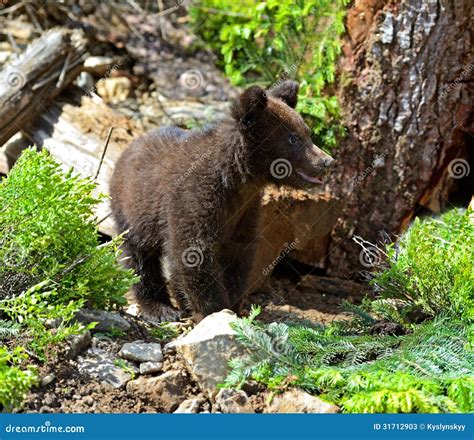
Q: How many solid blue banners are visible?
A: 1